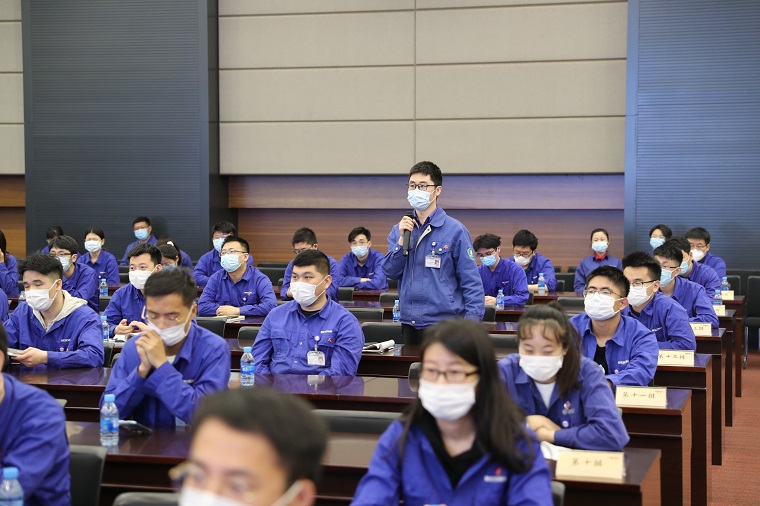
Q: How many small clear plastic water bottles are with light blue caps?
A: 11